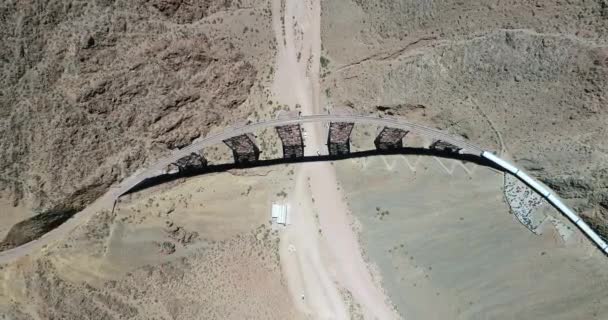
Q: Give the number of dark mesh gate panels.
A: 6